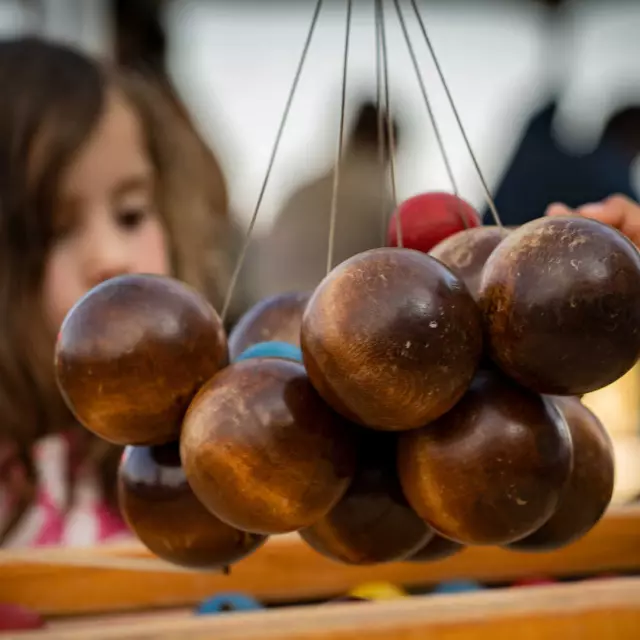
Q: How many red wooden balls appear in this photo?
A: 1